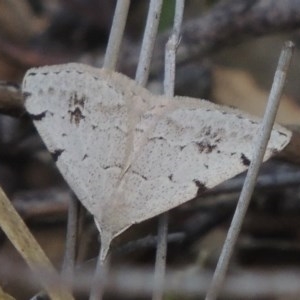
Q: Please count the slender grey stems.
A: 4